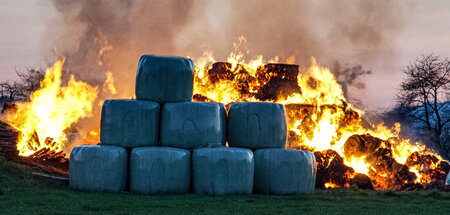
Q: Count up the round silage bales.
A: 8